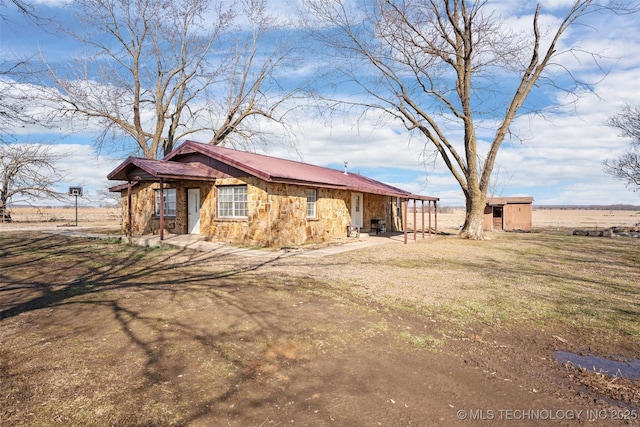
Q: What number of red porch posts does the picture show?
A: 7